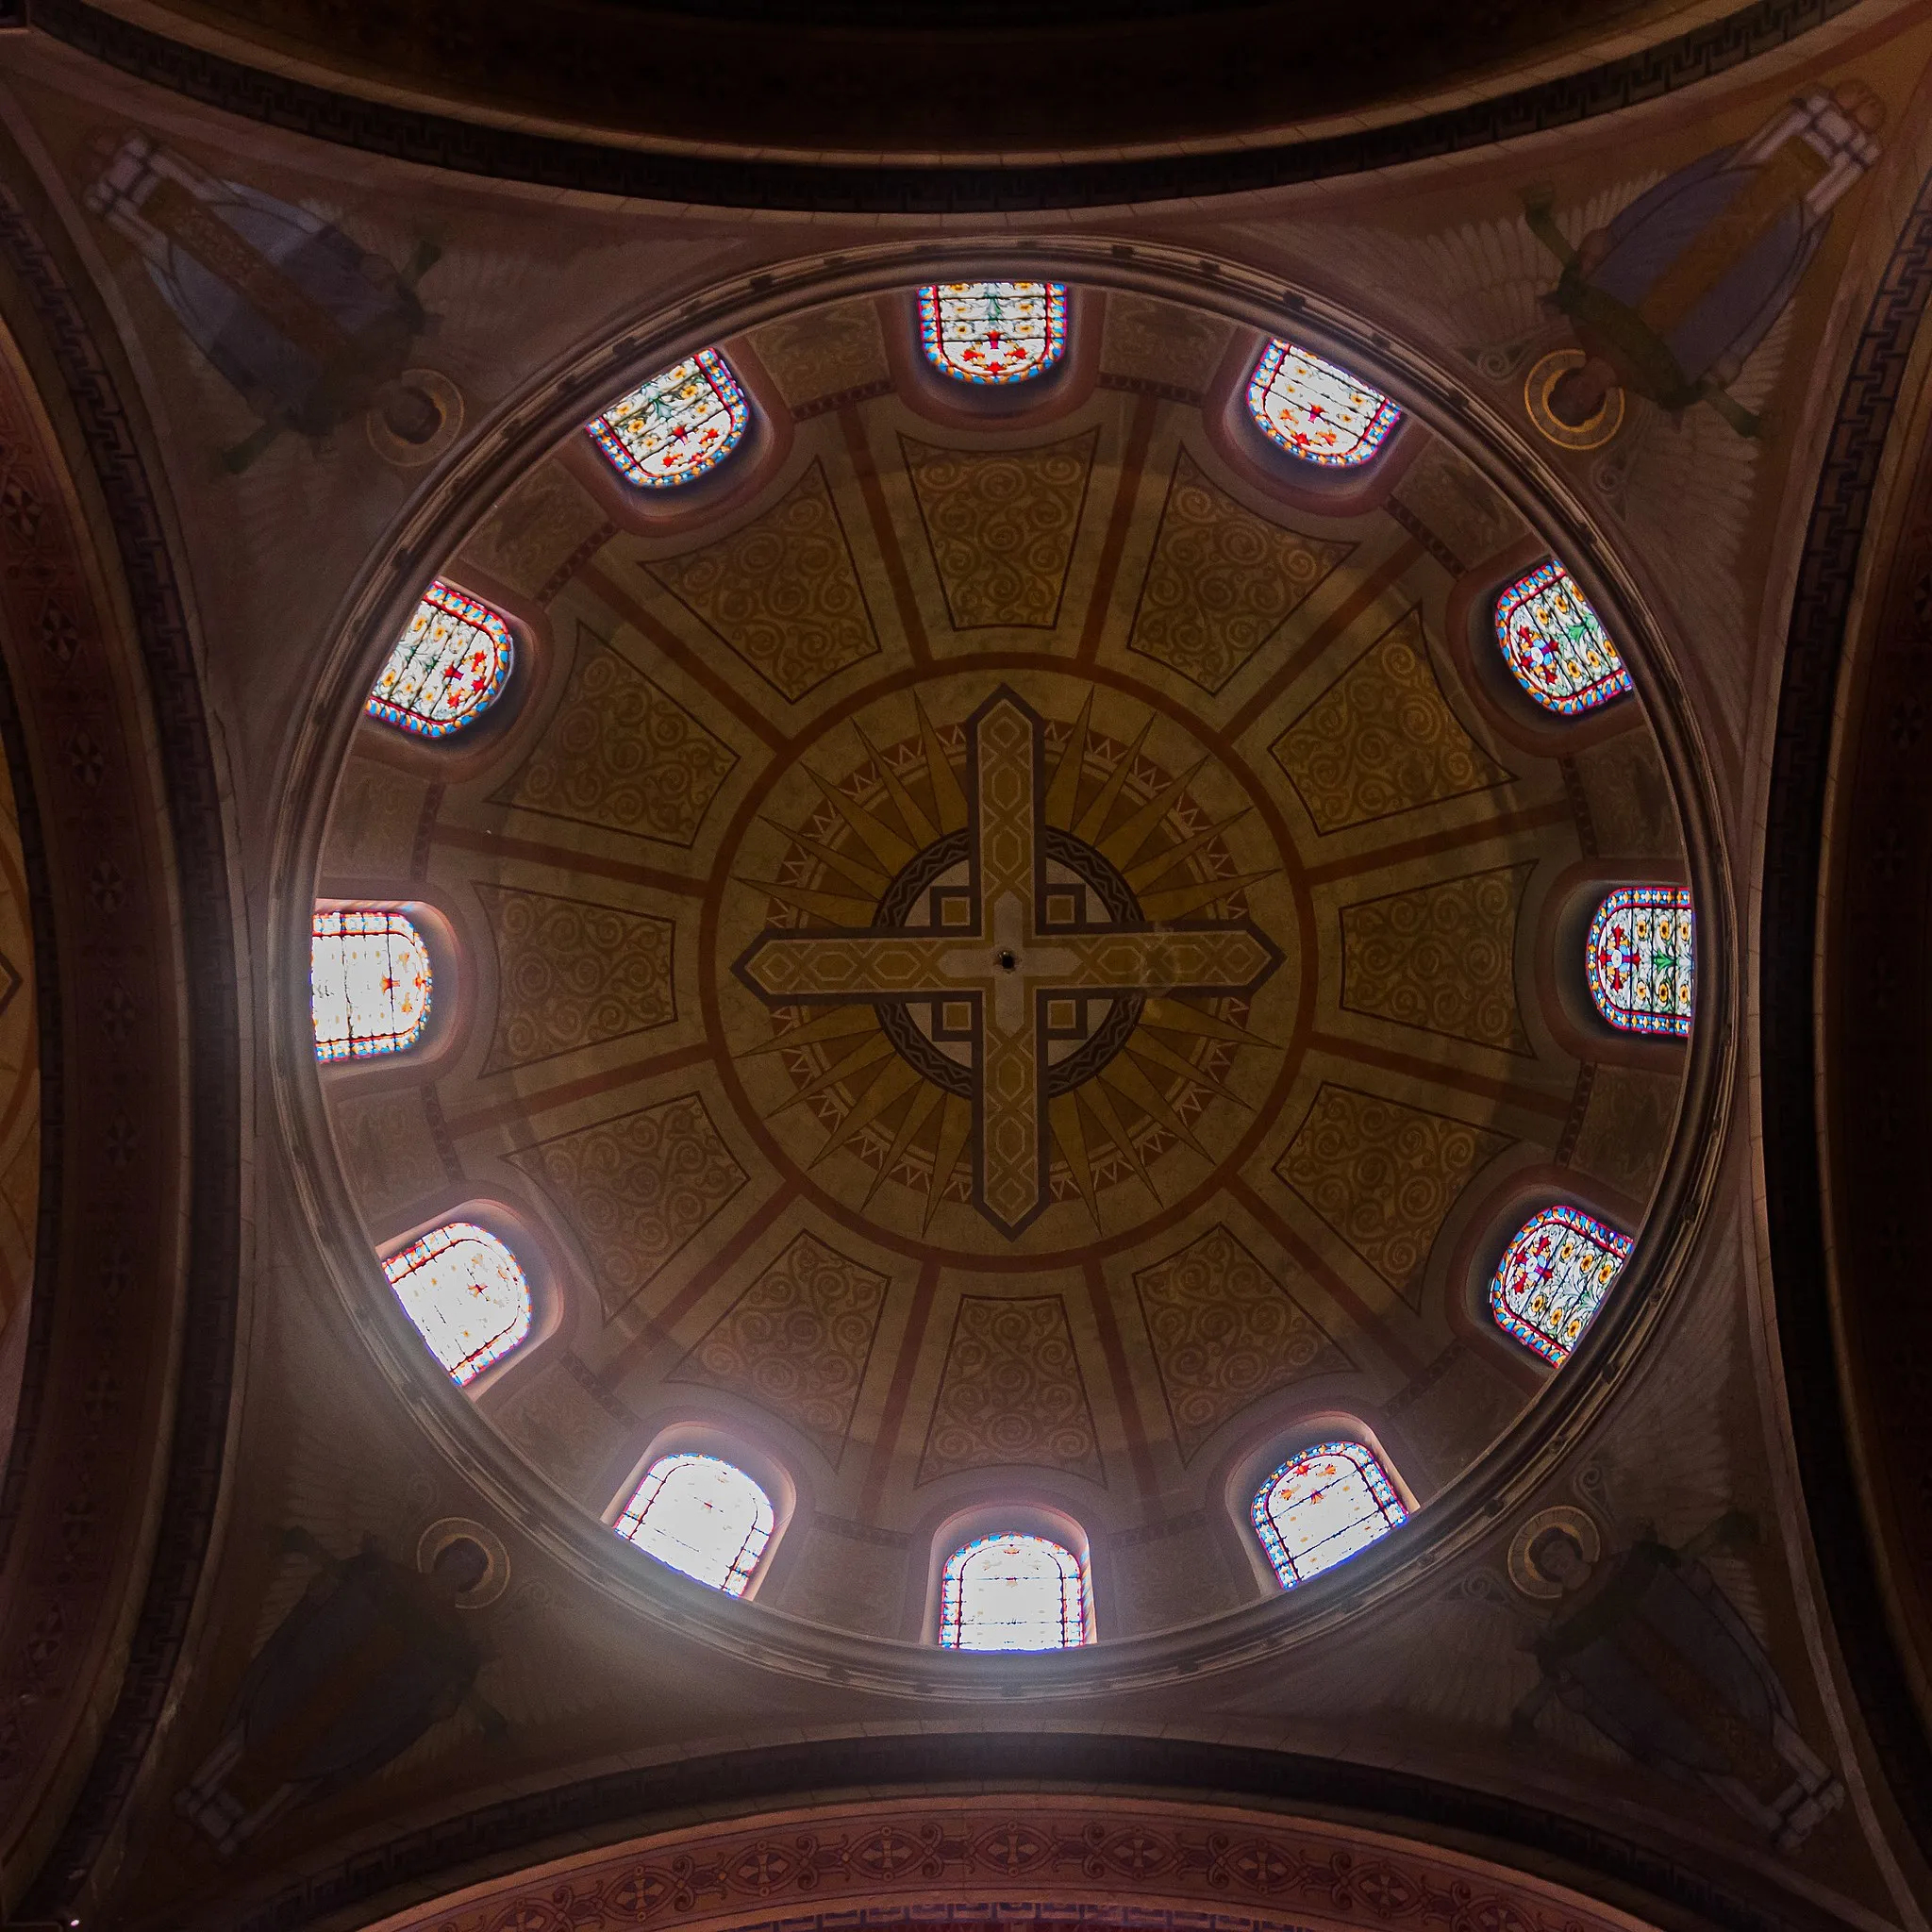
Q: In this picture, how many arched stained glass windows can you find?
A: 12